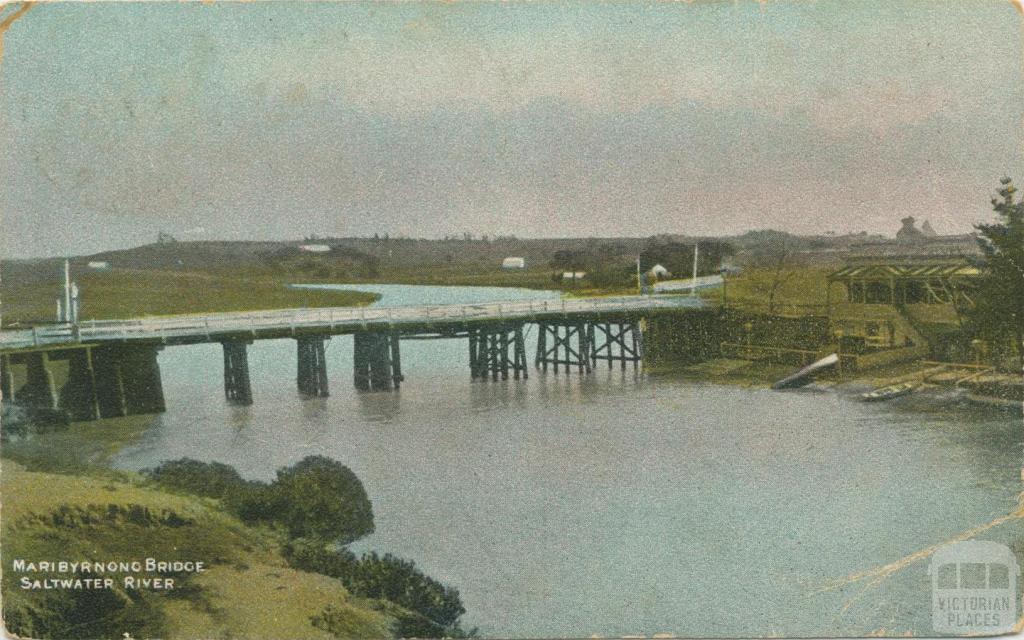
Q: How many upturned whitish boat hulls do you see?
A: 1